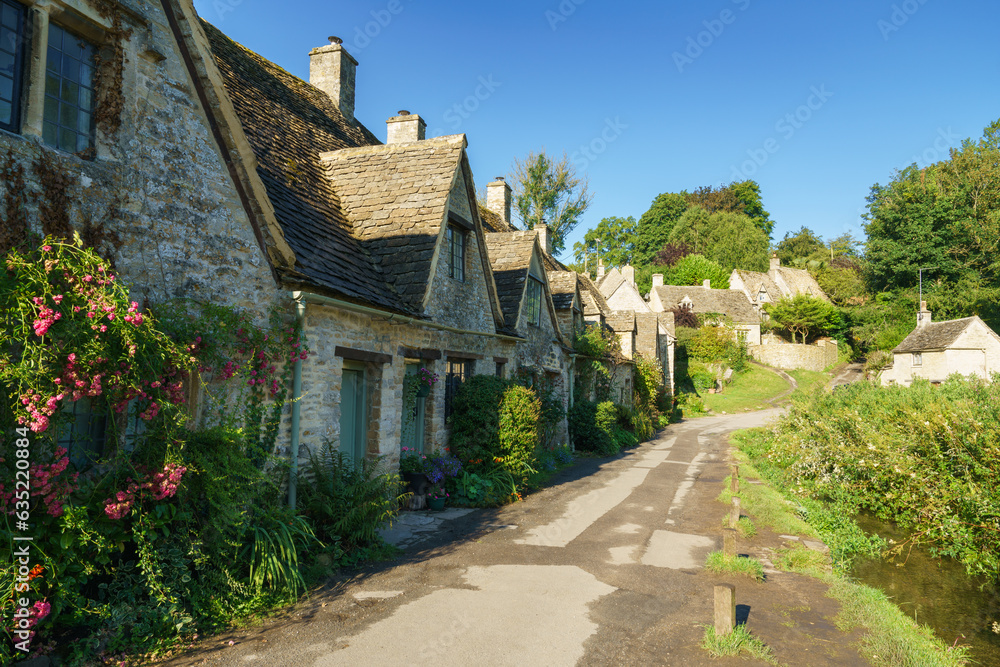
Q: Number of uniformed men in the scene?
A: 0